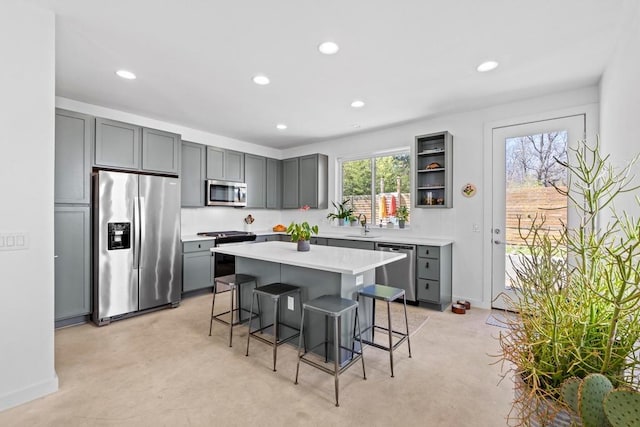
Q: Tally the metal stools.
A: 4